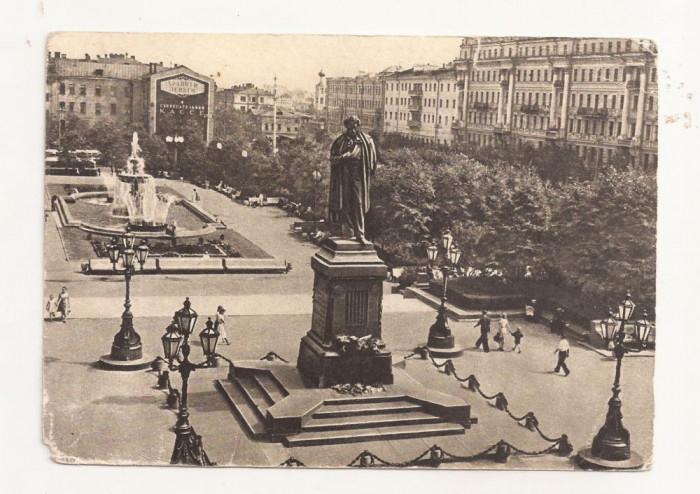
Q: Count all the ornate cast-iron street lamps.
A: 4